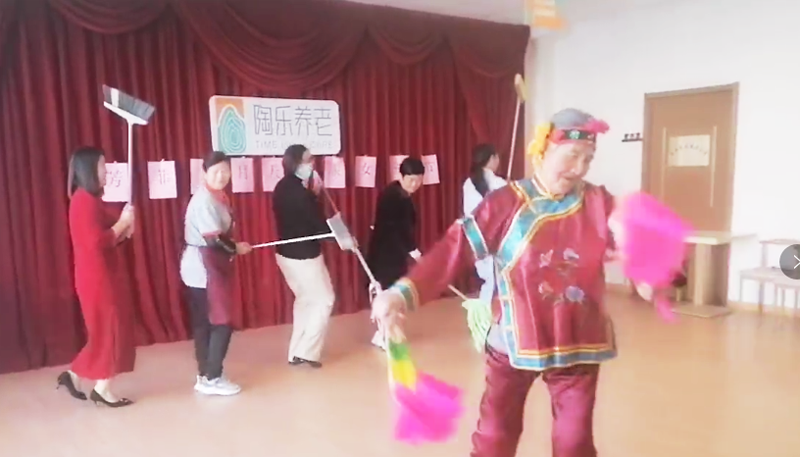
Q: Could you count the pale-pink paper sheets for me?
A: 9